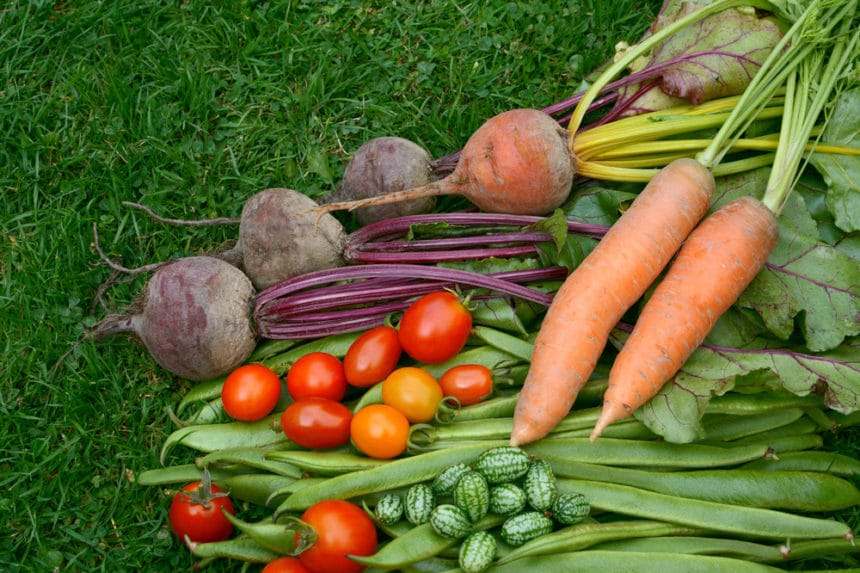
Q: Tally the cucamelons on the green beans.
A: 11